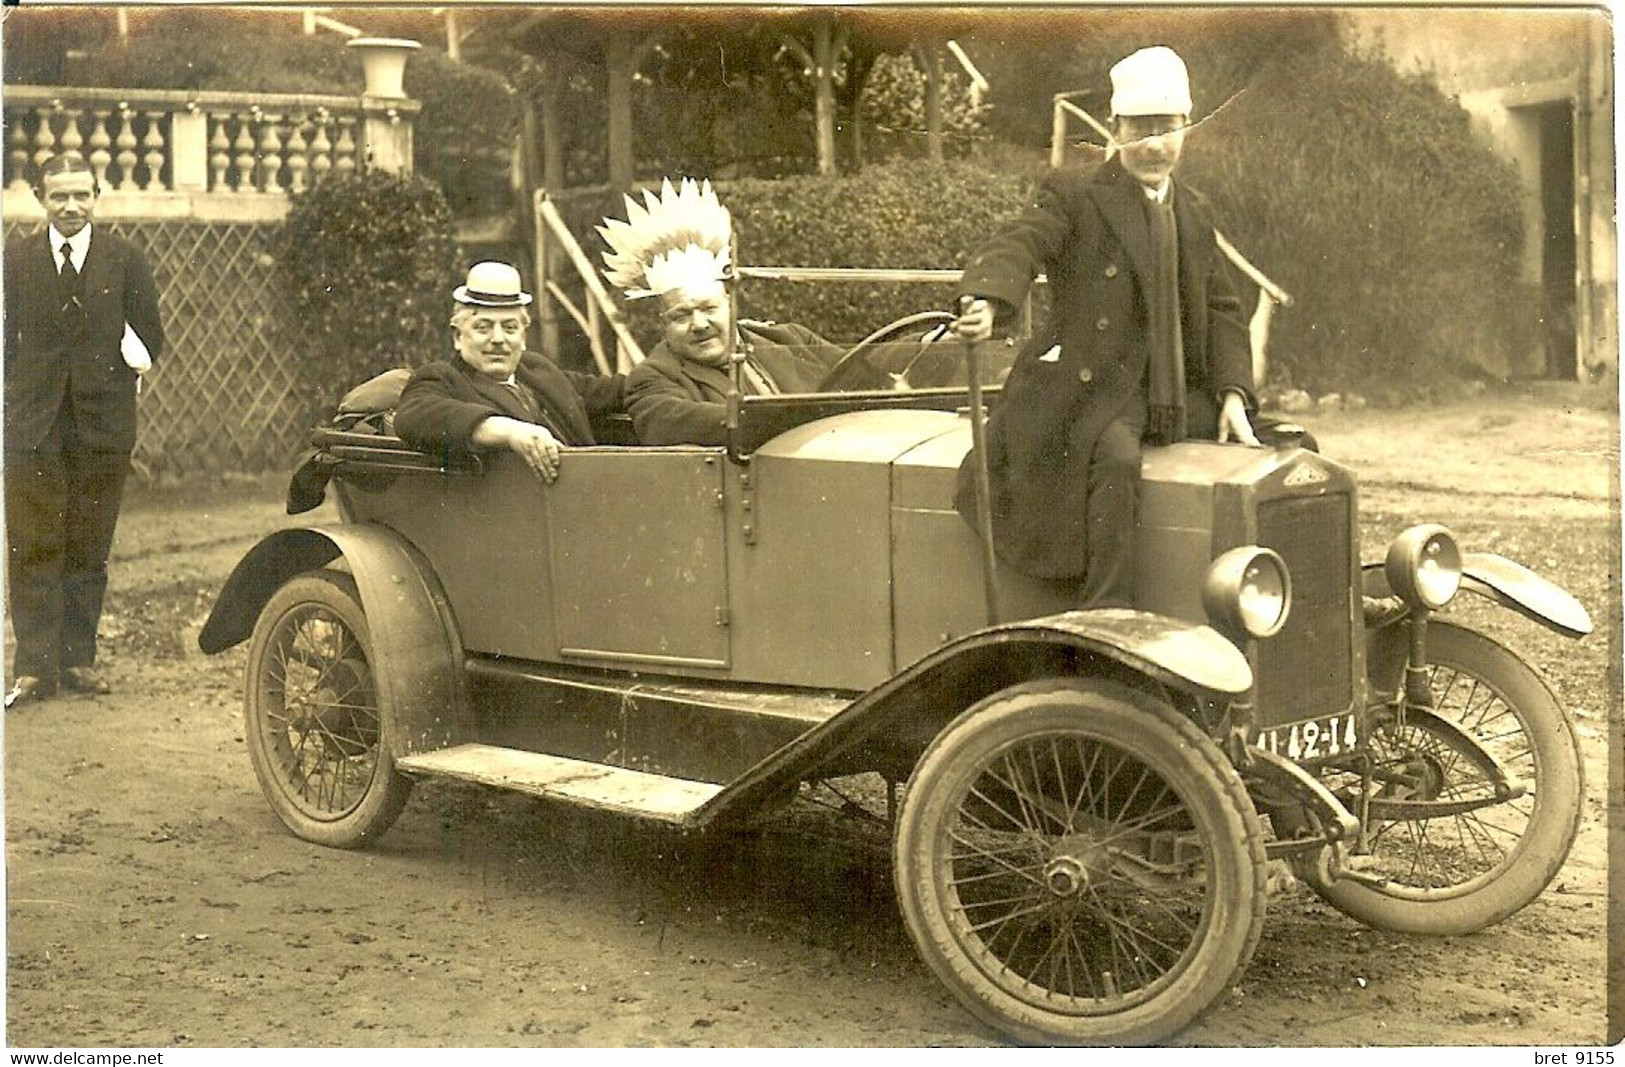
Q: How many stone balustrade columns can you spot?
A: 12